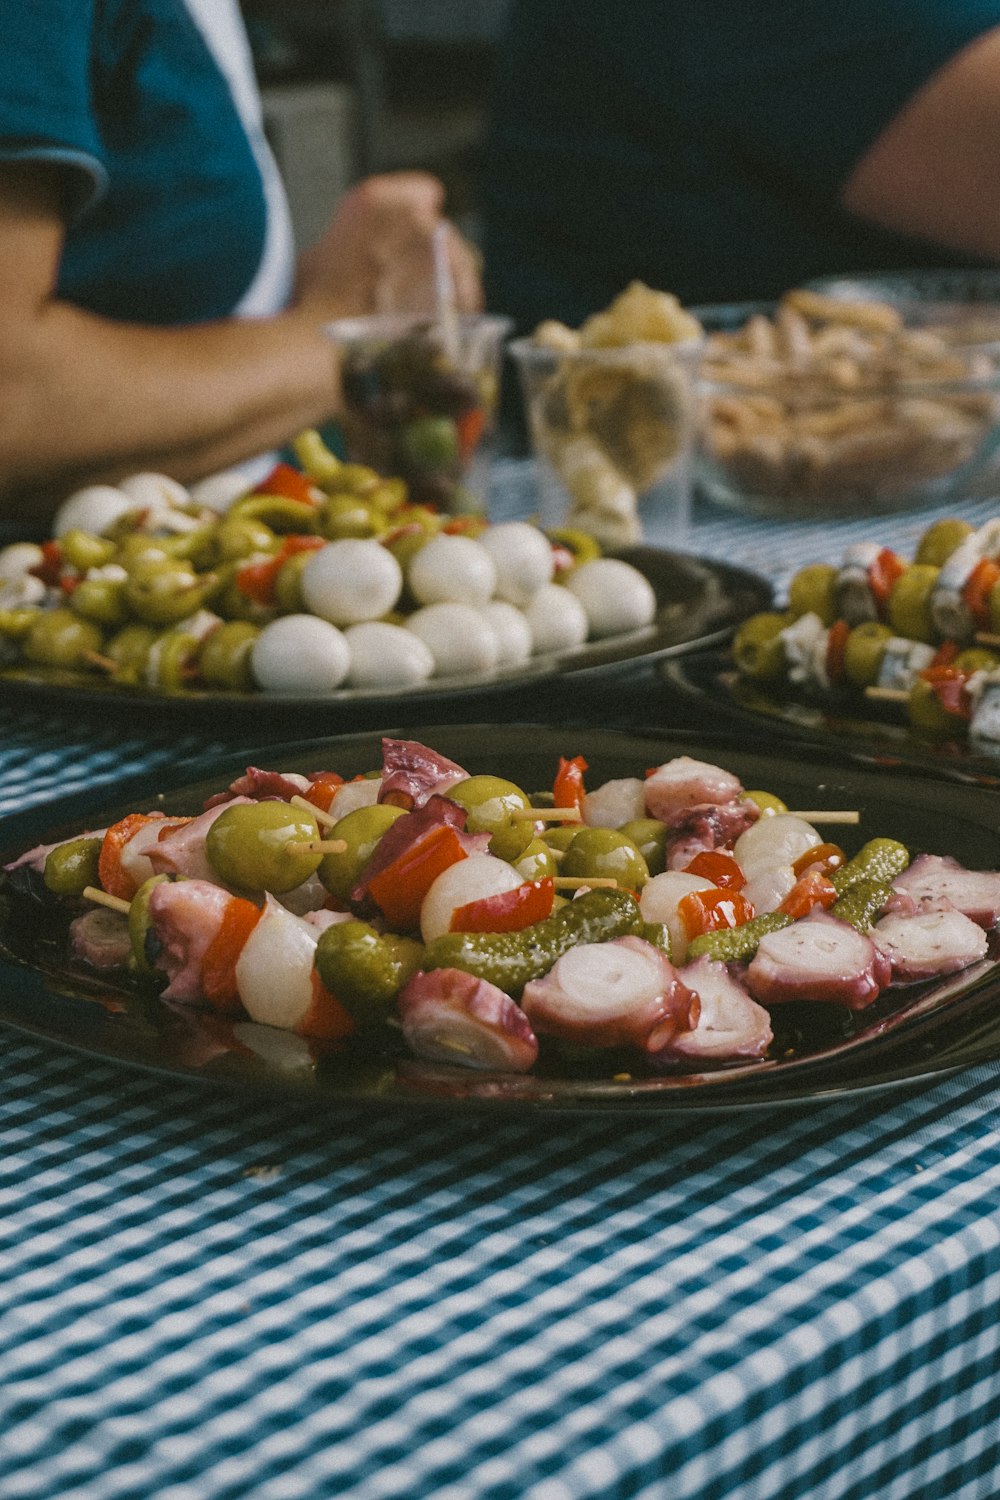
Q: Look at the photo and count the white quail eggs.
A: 12